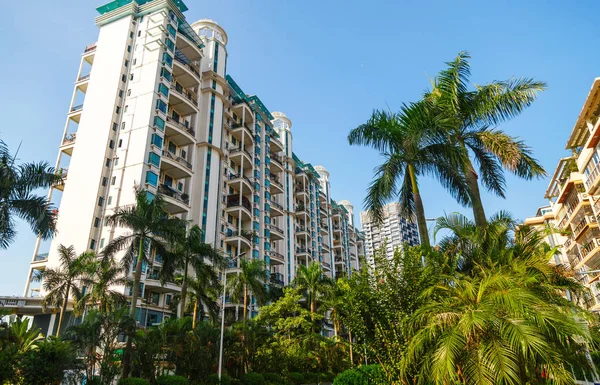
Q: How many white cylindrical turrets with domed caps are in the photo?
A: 4